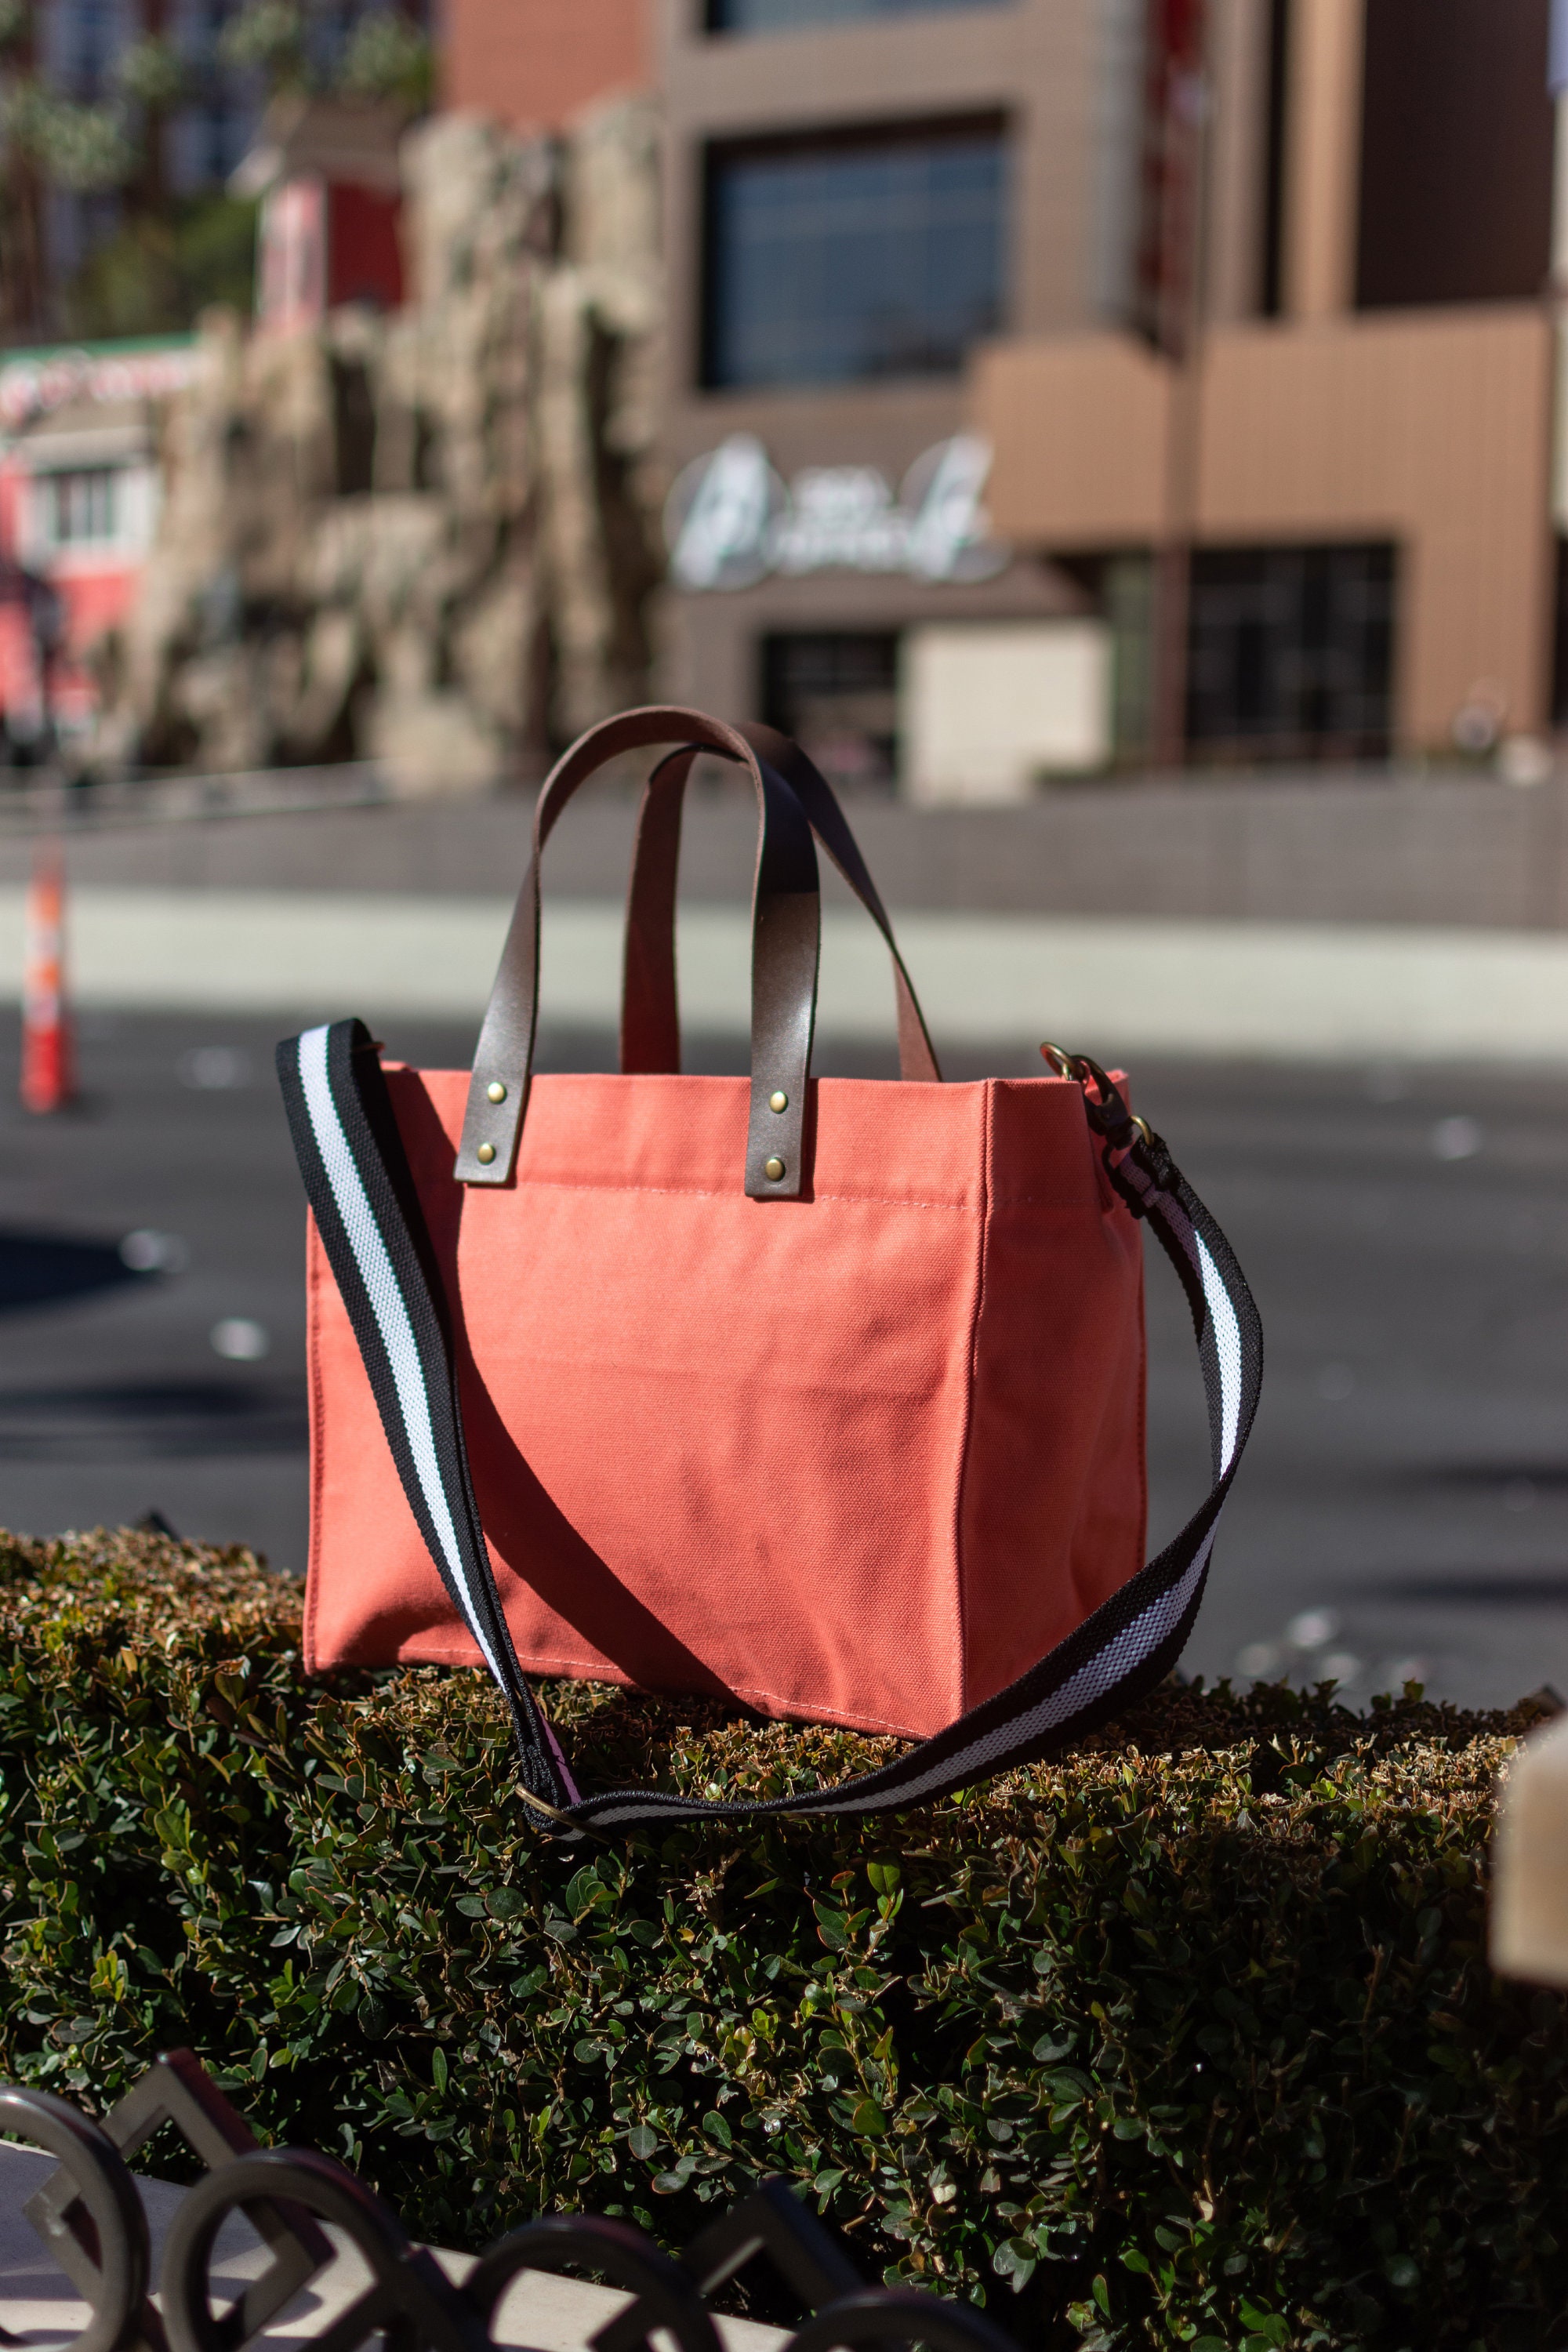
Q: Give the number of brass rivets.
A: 4